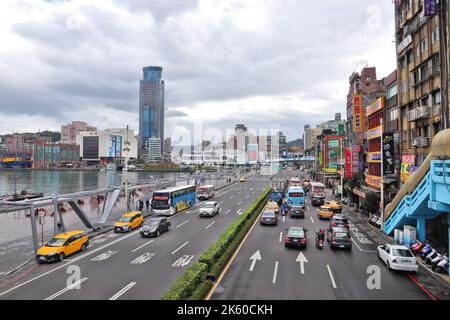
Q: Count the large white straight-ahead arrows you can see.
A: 2